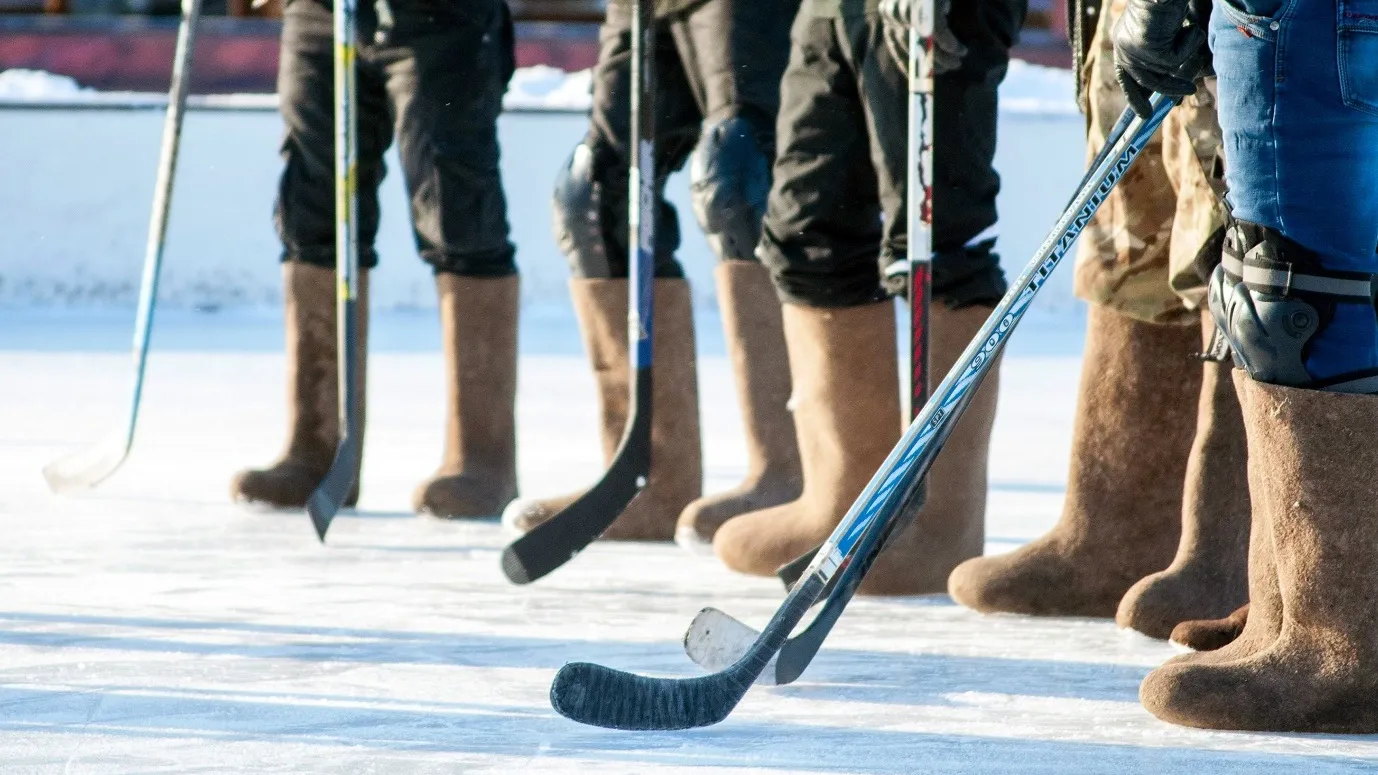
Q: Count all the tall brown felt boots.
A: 11